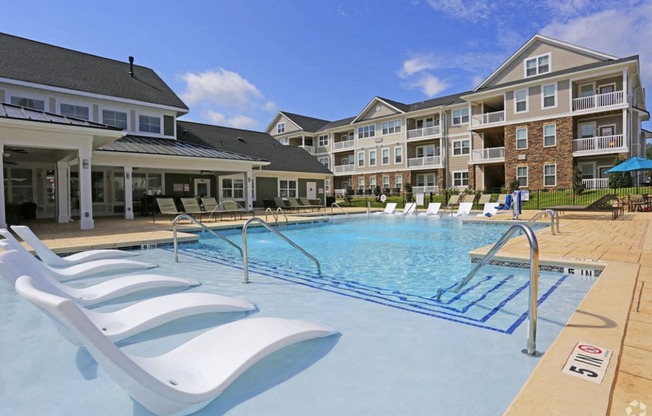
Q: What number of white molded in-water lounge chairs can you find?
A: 10